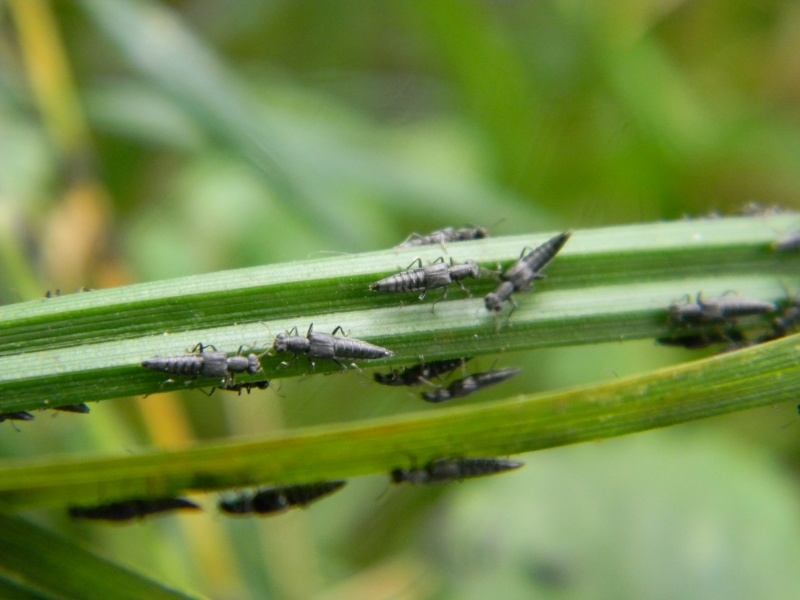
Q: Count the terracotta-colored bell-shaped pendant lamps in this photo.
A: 0